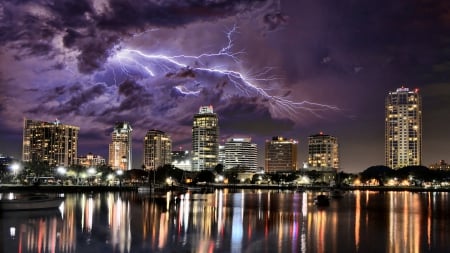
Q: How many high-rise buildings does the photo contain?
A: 8